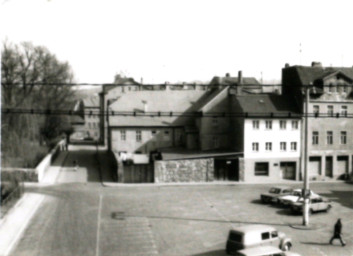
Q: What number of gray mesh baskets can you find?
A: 0